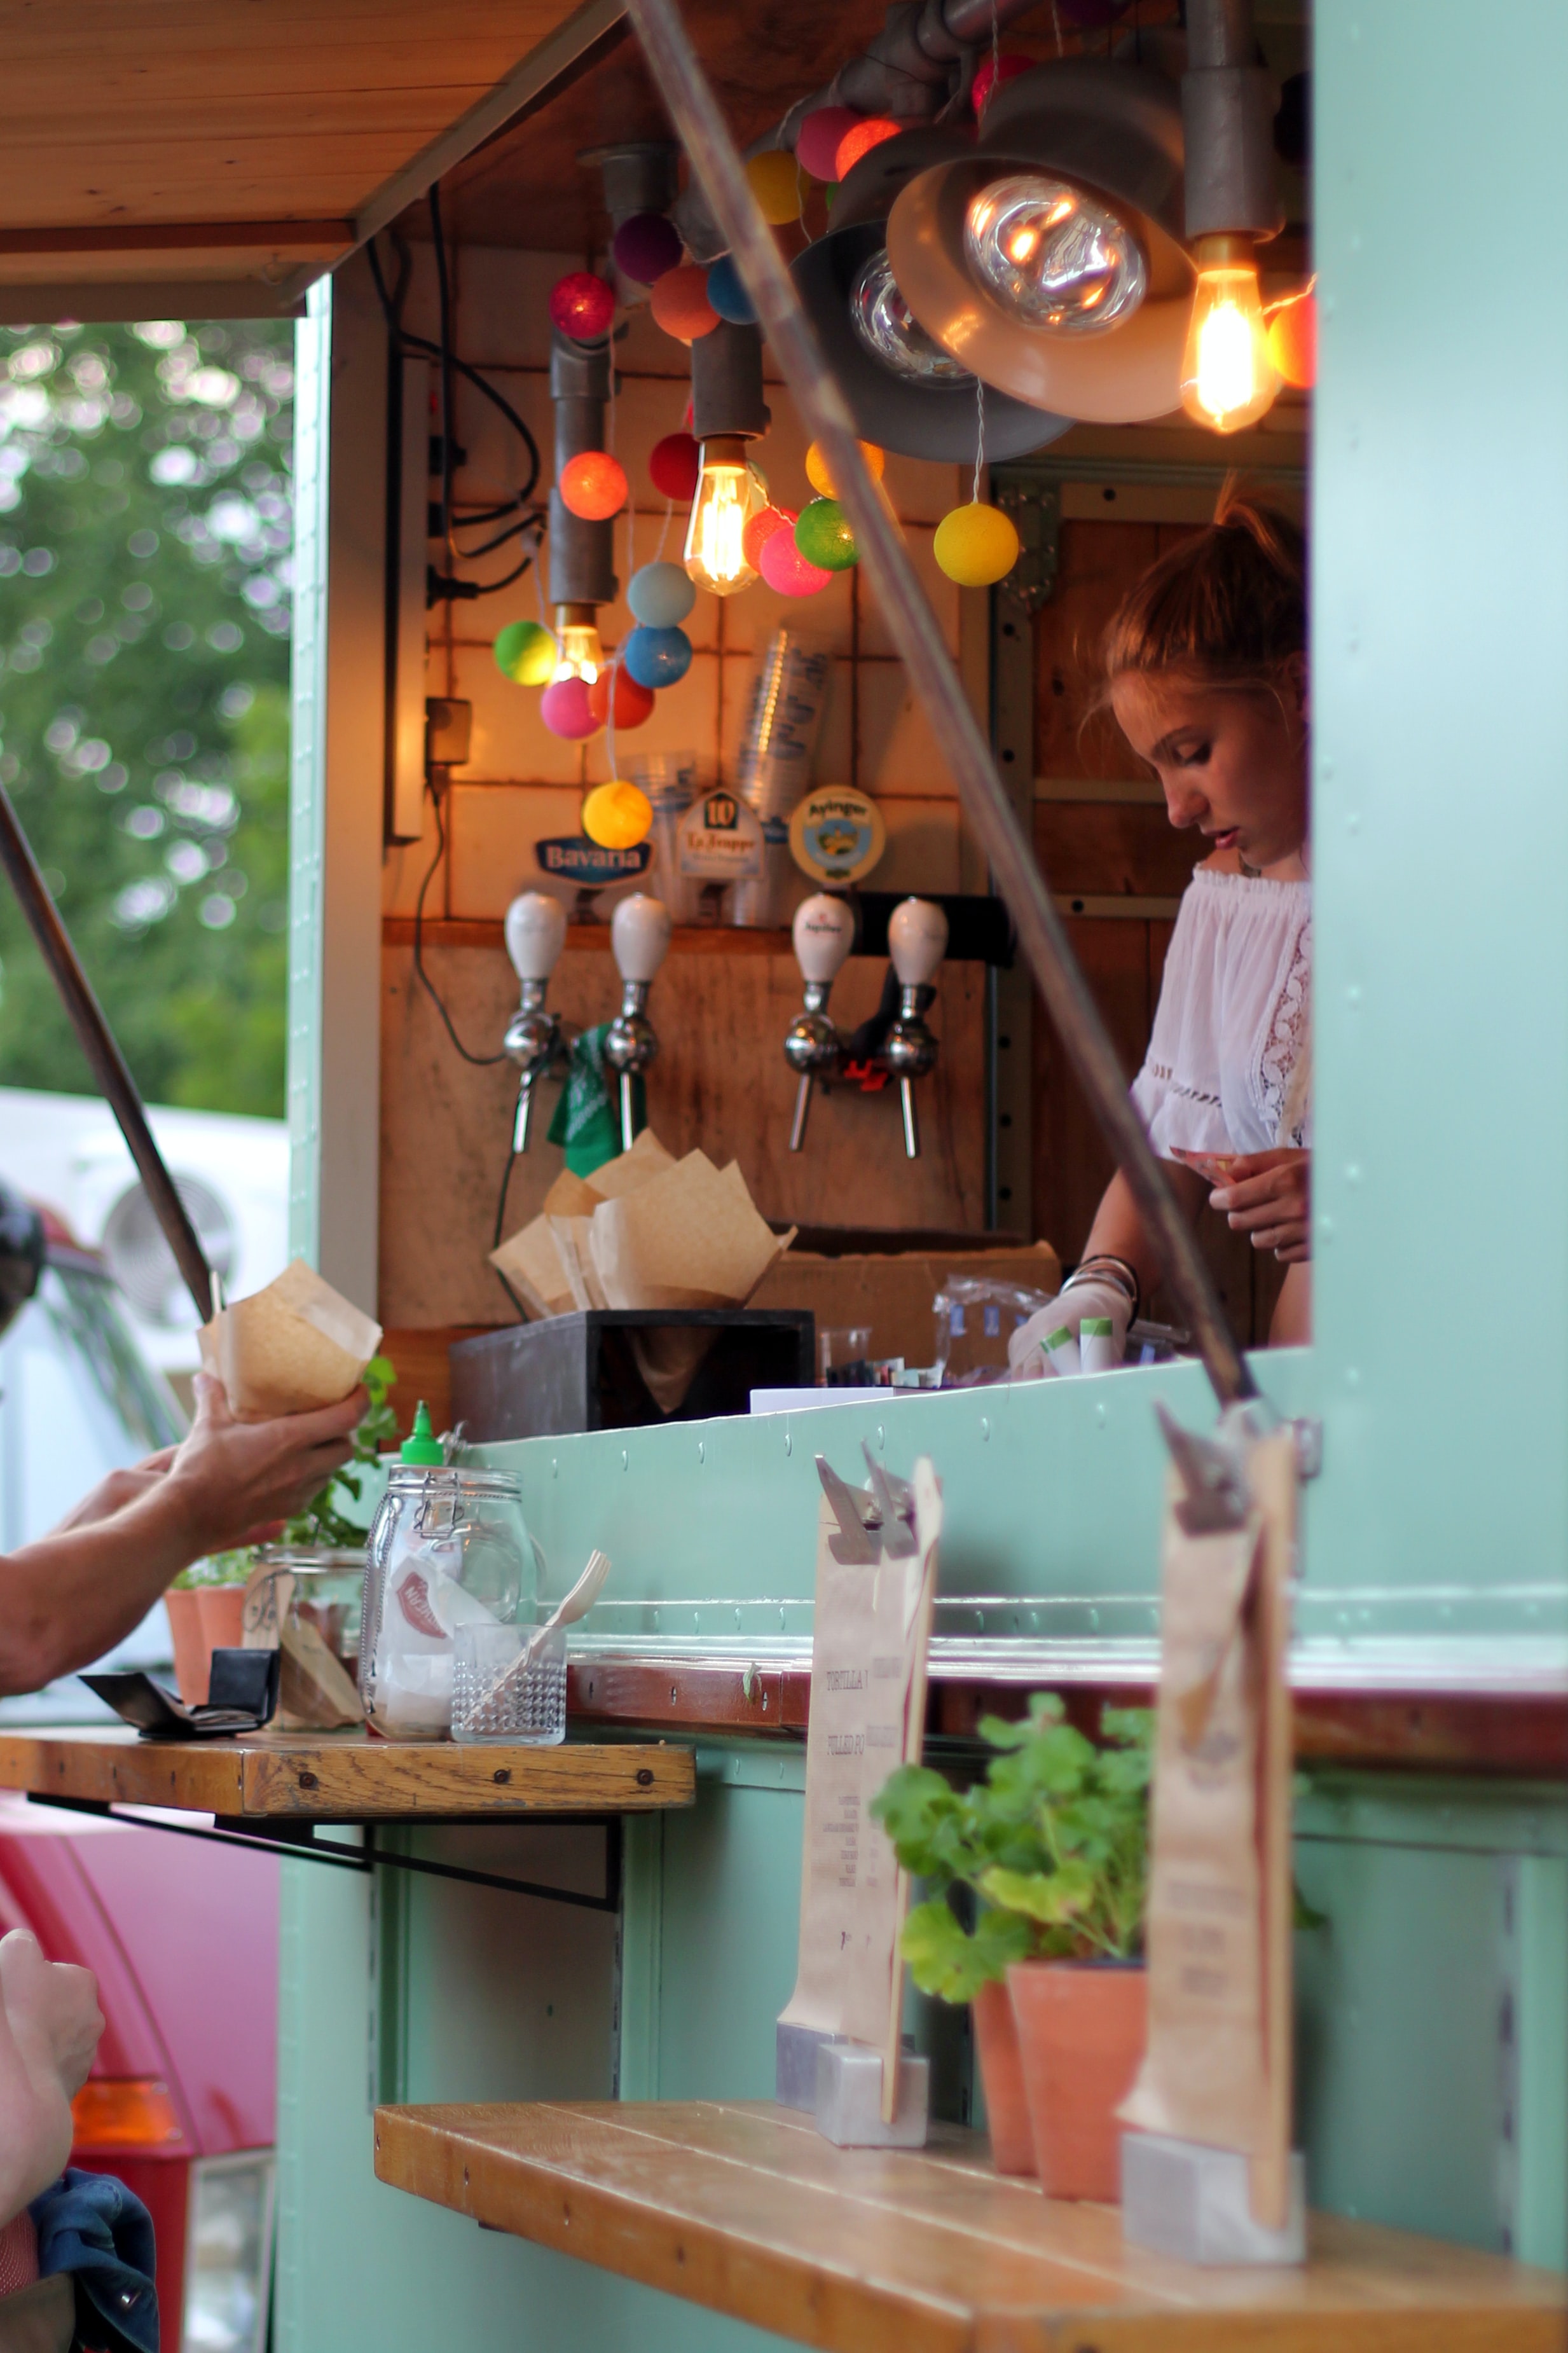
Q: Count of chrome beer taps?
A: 4